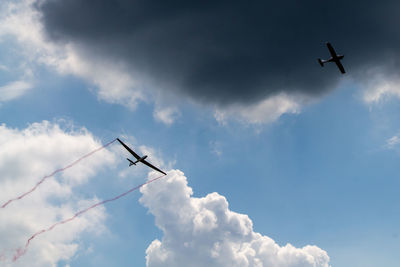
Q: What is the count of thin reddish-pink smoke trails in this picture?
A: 2